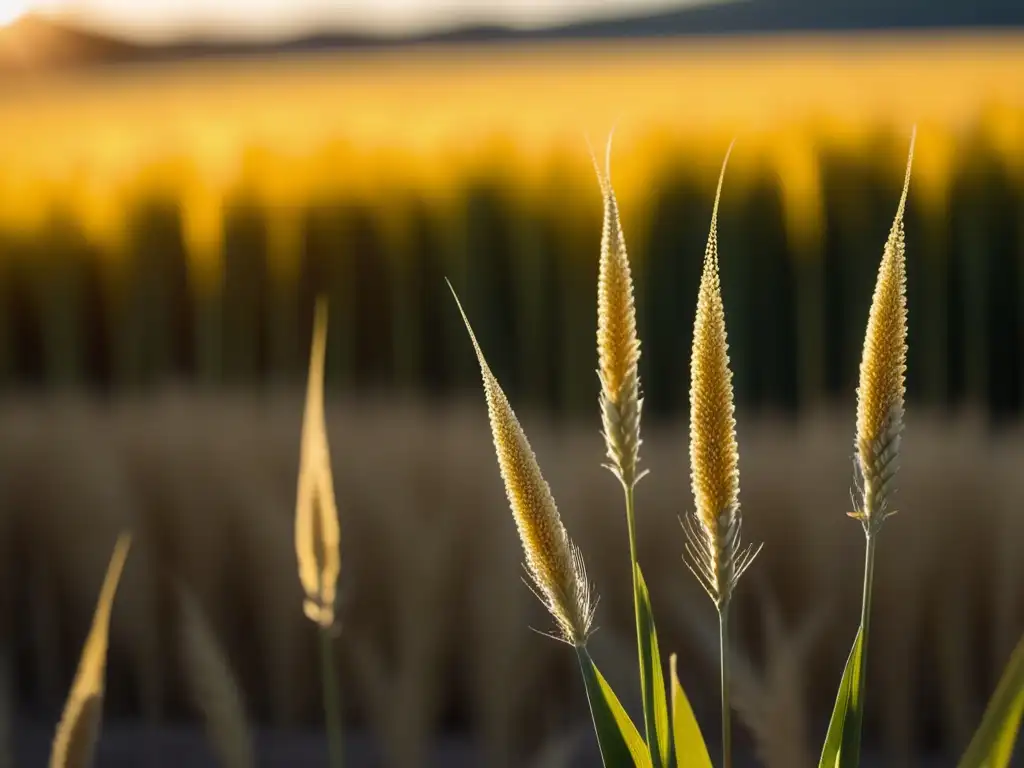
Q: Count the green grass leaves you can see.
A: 5